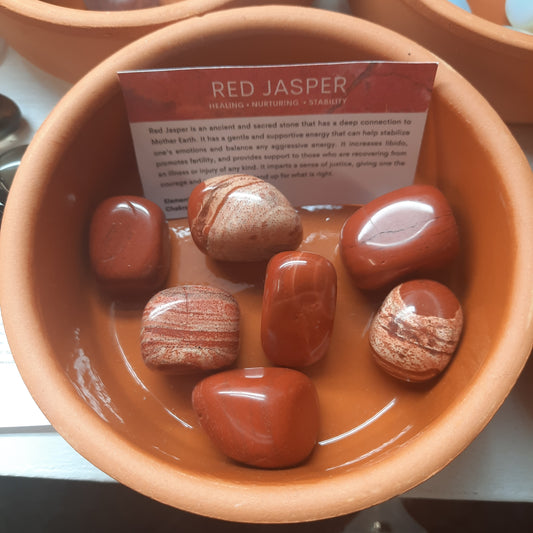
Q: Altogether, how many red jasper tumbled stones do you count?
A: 7